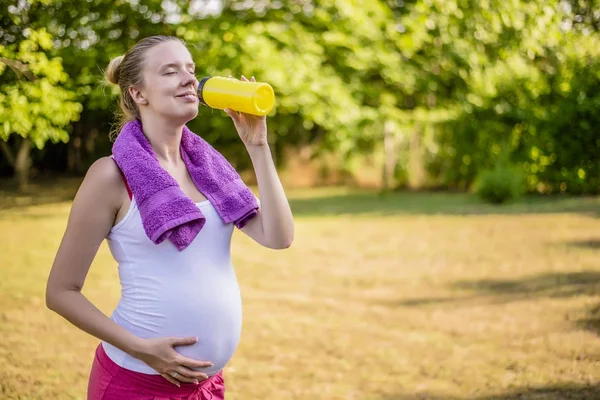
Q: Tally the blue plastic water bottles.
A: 0